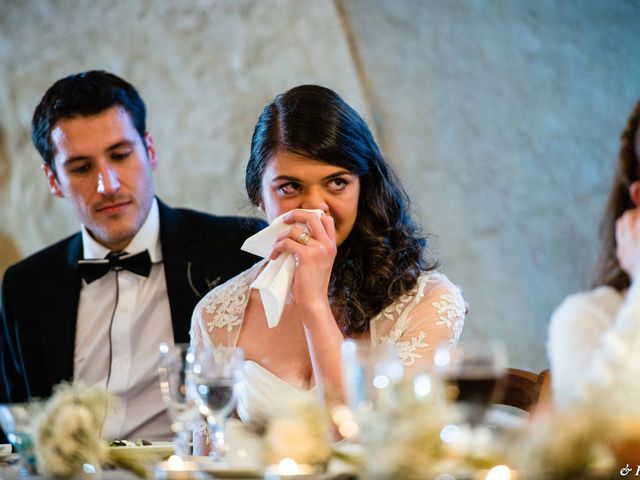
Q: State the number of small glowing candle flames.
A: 3